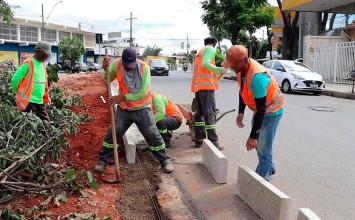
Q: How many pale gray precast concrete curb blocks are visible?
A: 4